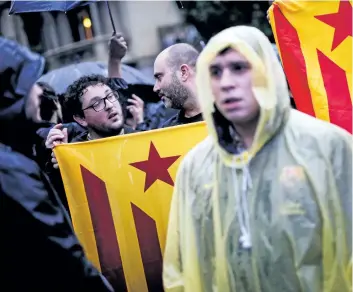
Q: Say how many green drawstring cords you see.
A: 0